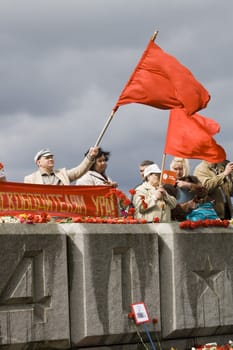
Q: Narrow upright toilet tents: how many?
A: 0